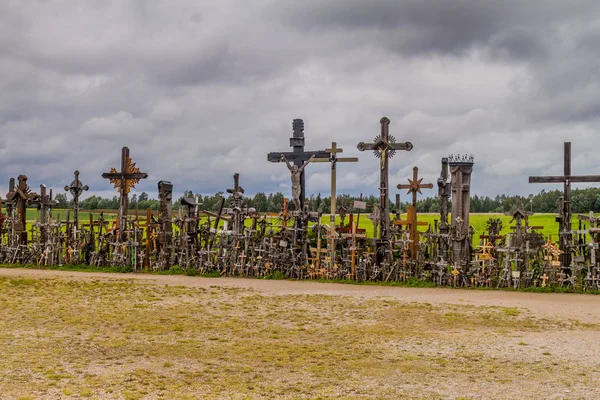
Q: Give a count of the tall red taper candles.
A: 0